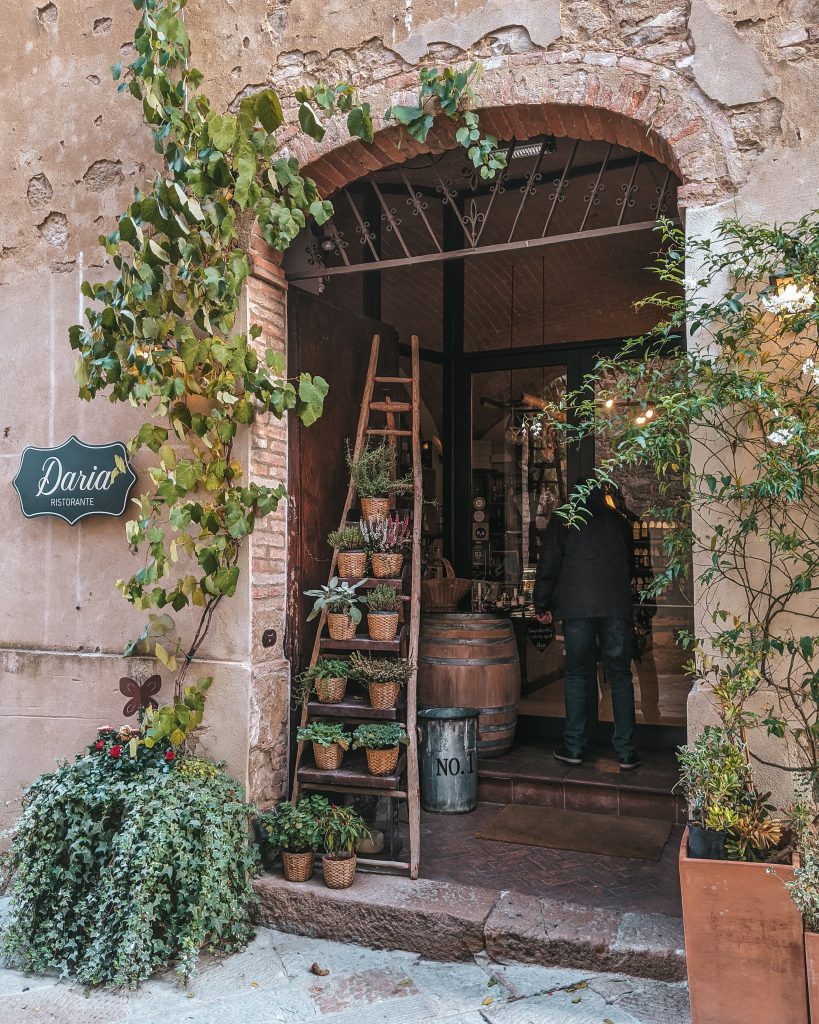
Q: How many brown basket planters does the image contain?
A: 11